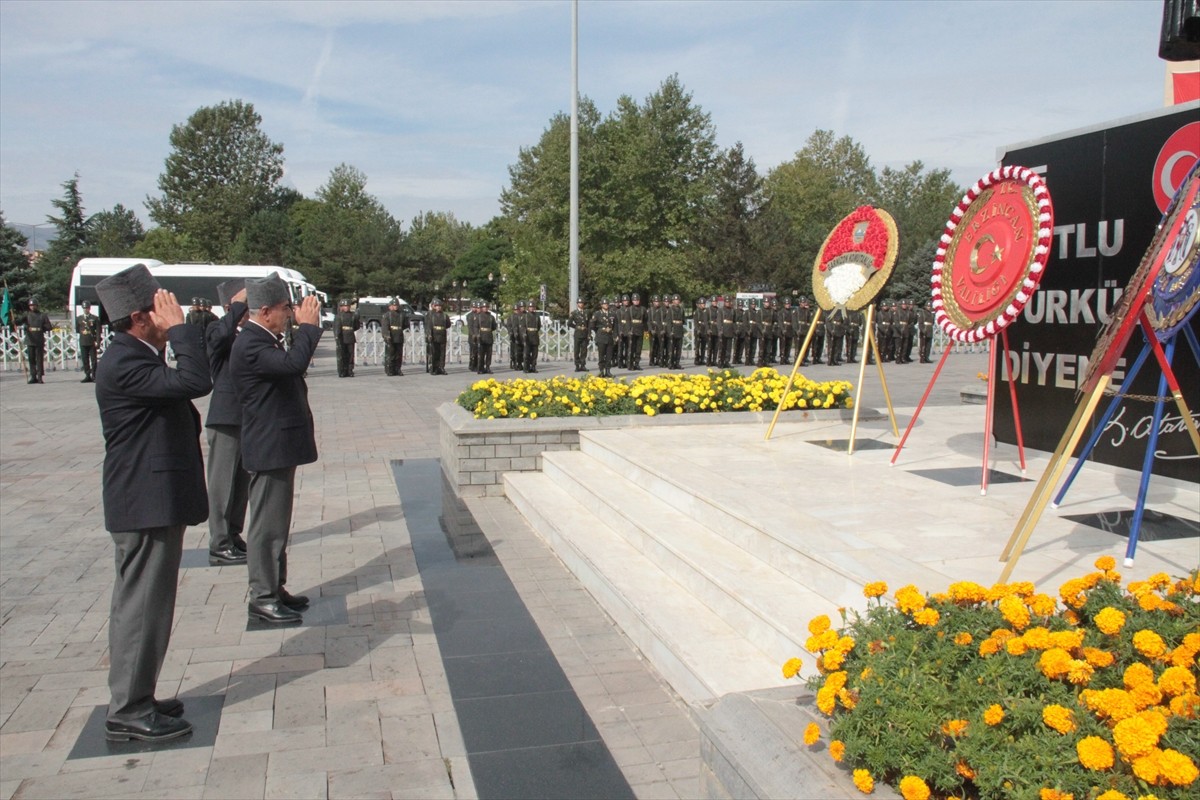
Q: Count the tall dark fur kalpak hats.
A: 3